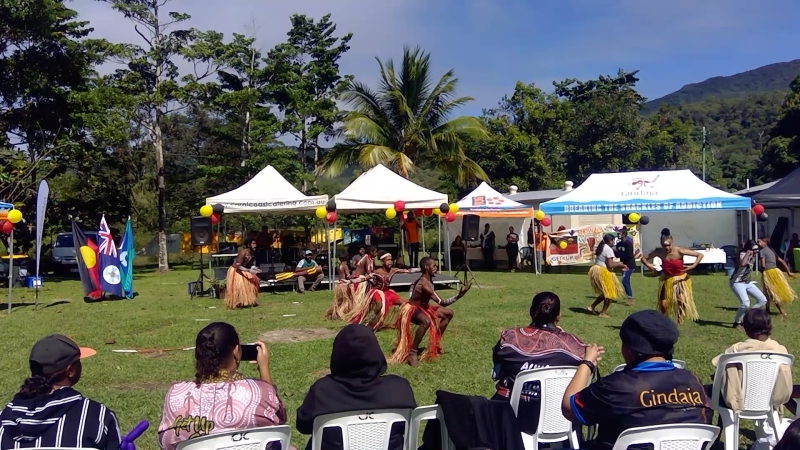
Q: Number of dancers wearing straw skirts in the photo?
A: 8